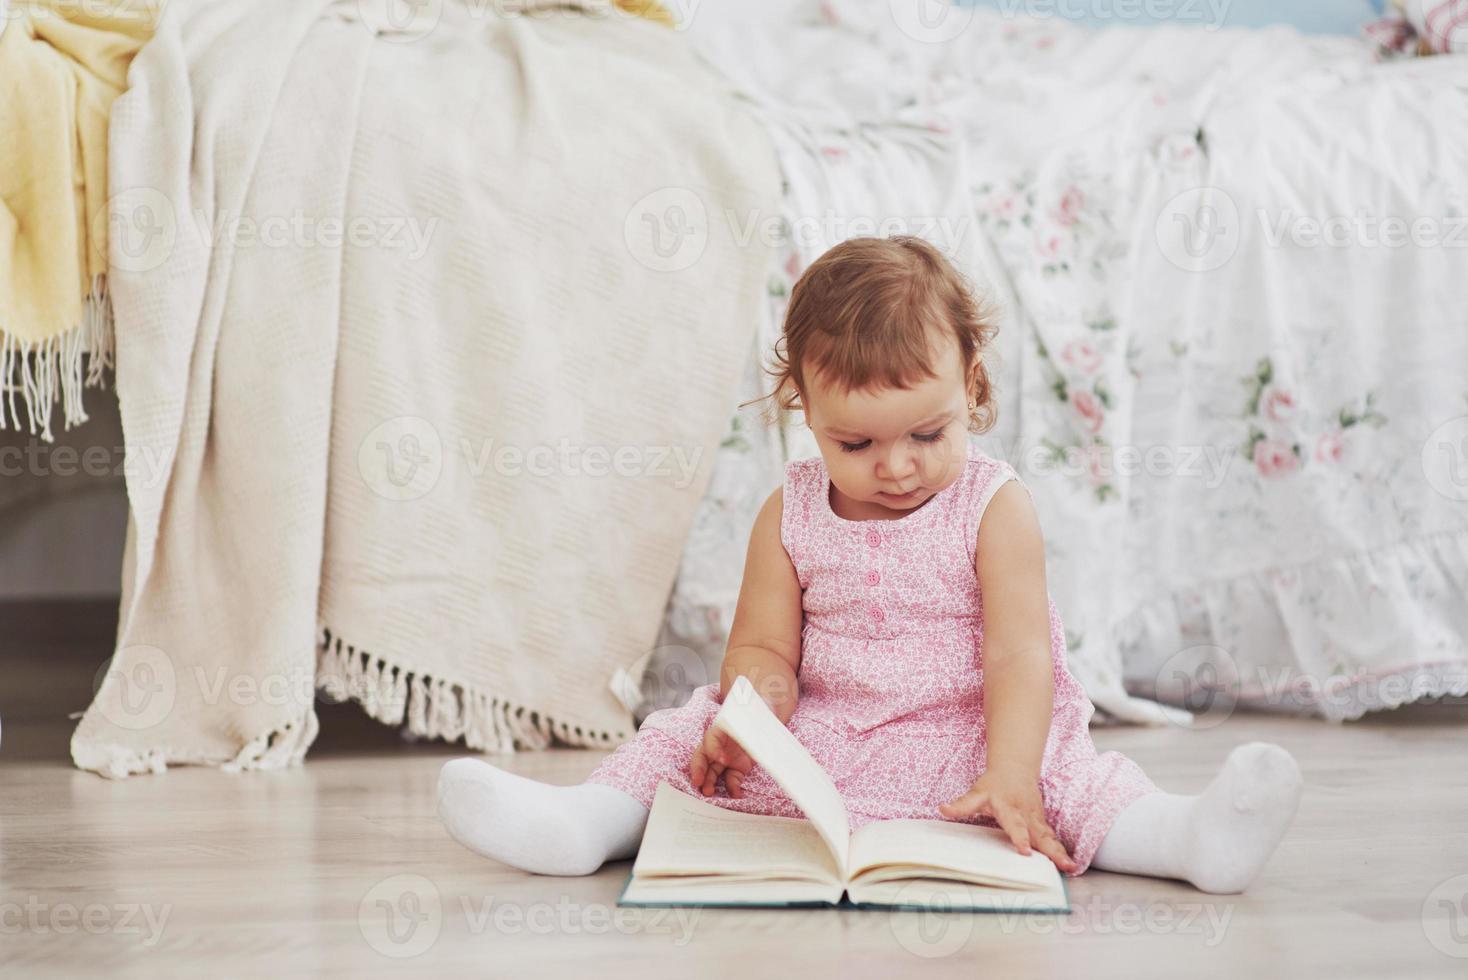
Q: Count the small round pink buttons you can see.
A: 3